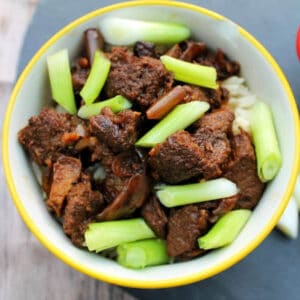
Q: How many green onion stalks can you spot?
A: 11